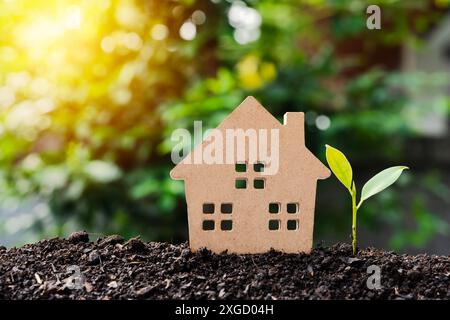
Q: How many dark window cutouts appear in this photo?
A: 12